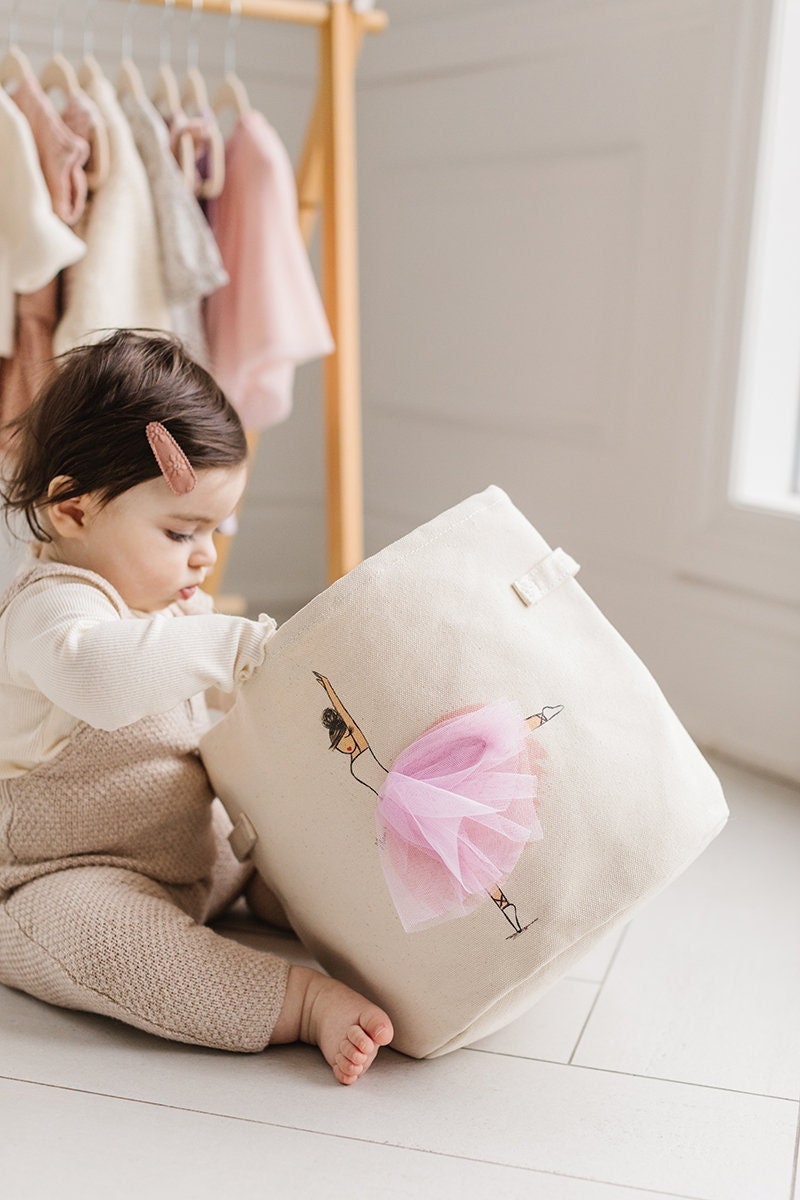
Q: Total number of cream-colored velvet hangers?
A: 7